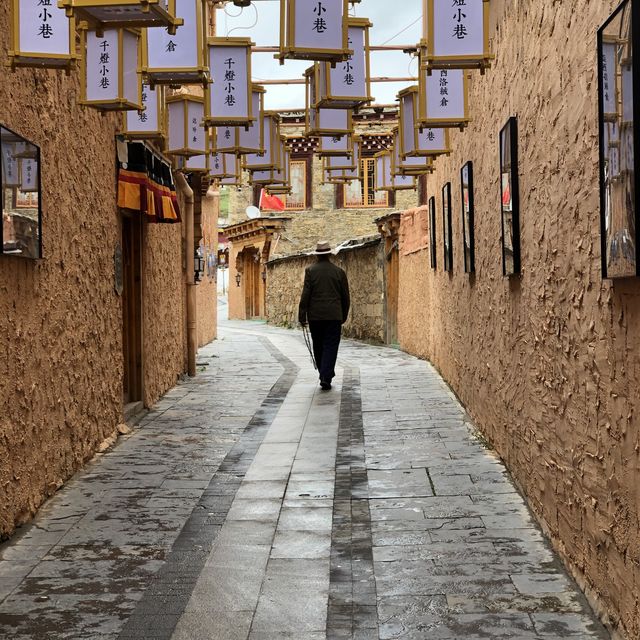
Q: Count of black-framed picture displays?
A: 6